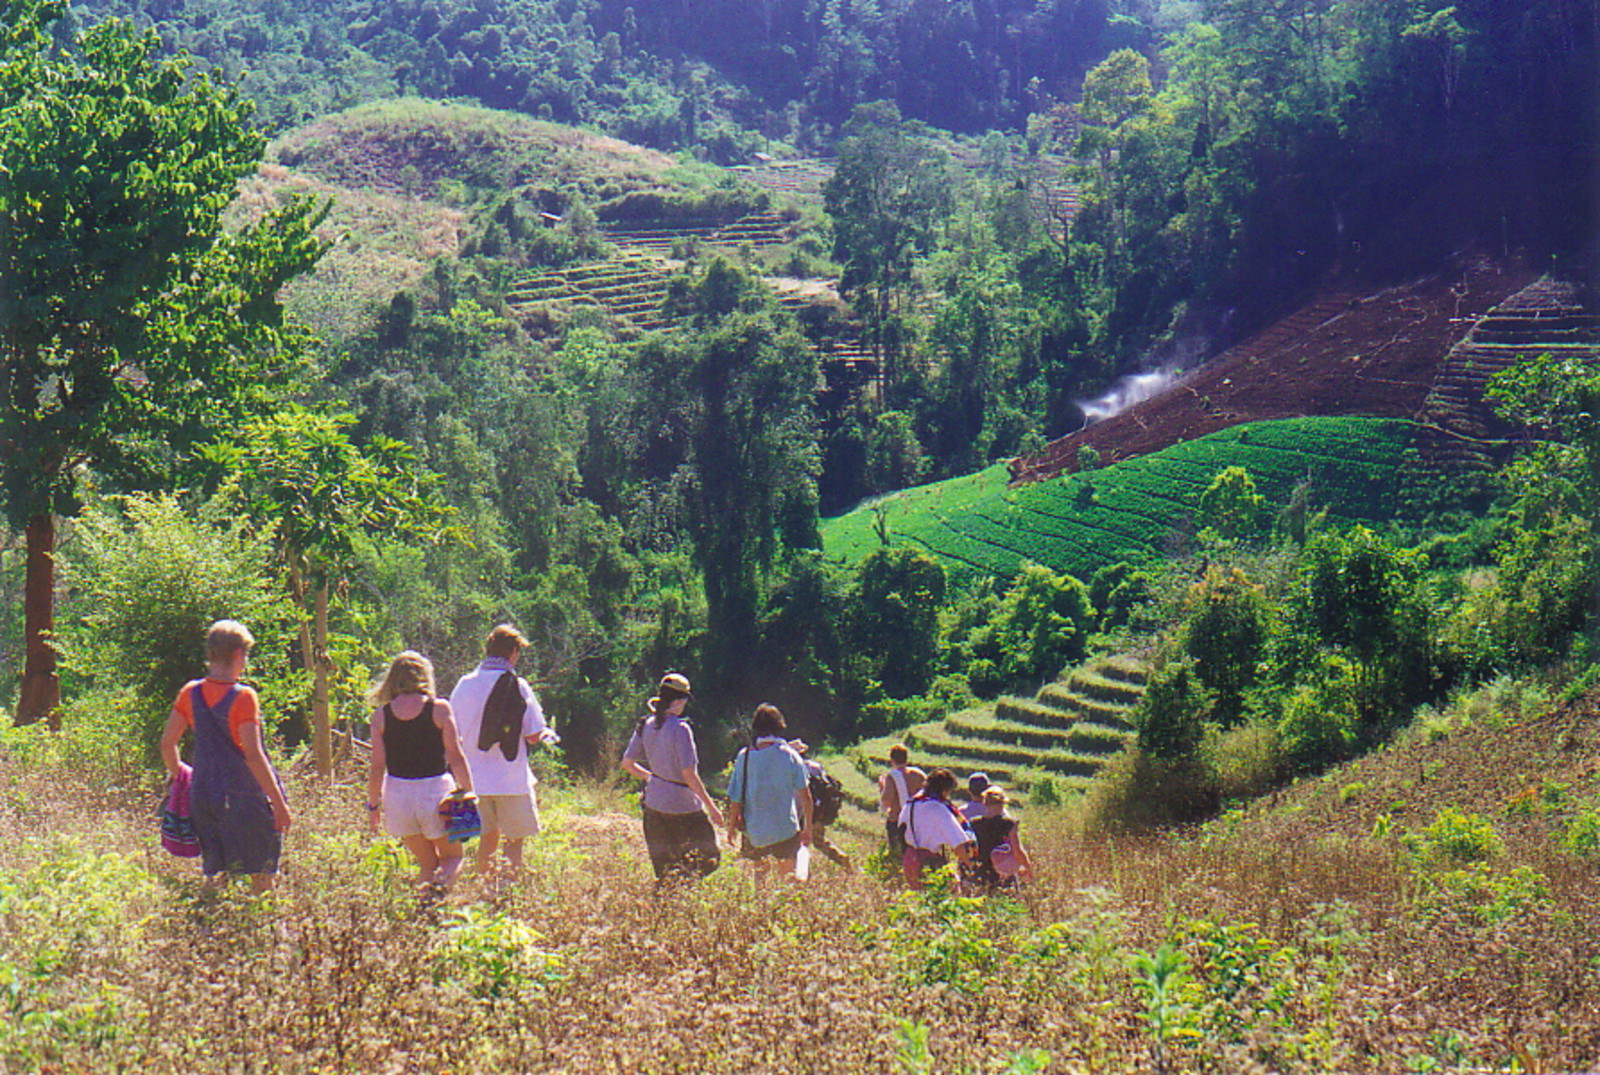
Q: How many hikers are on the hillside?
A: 10